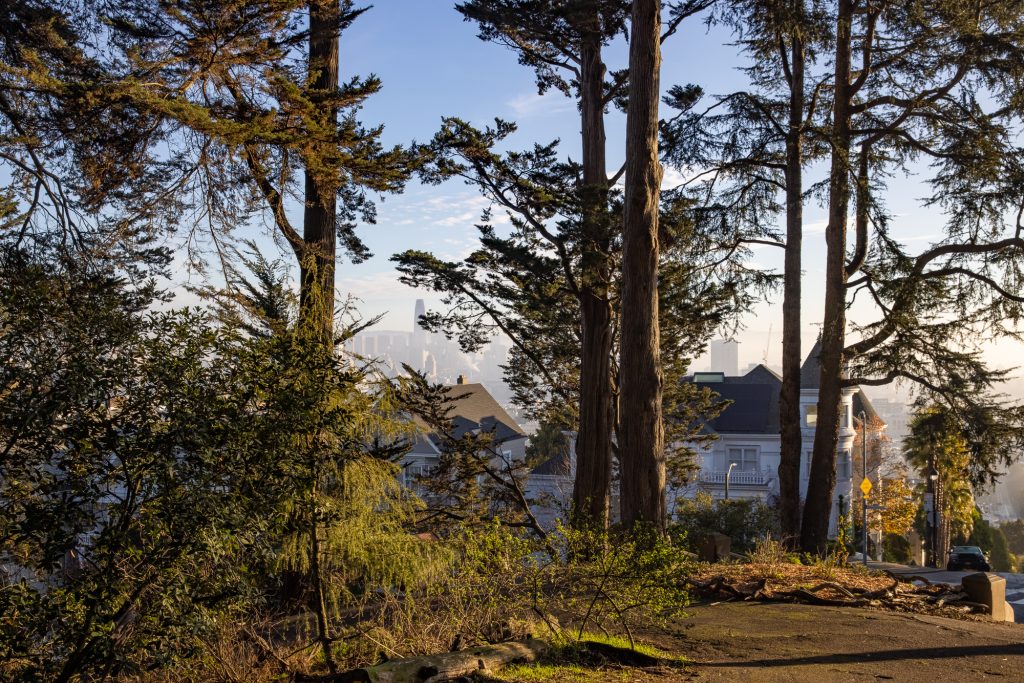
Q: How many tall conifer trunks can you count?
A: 5